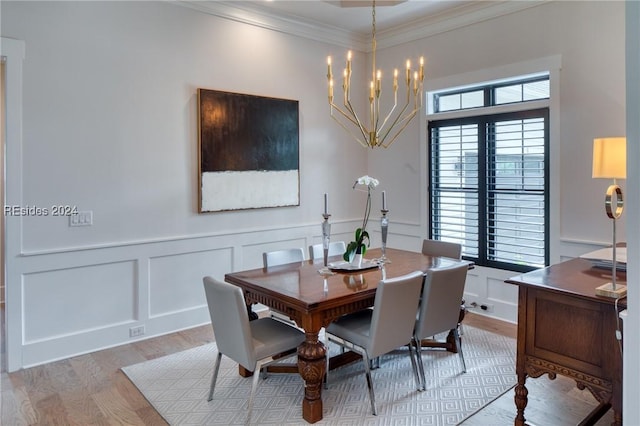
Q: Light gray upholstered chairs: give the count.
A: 6